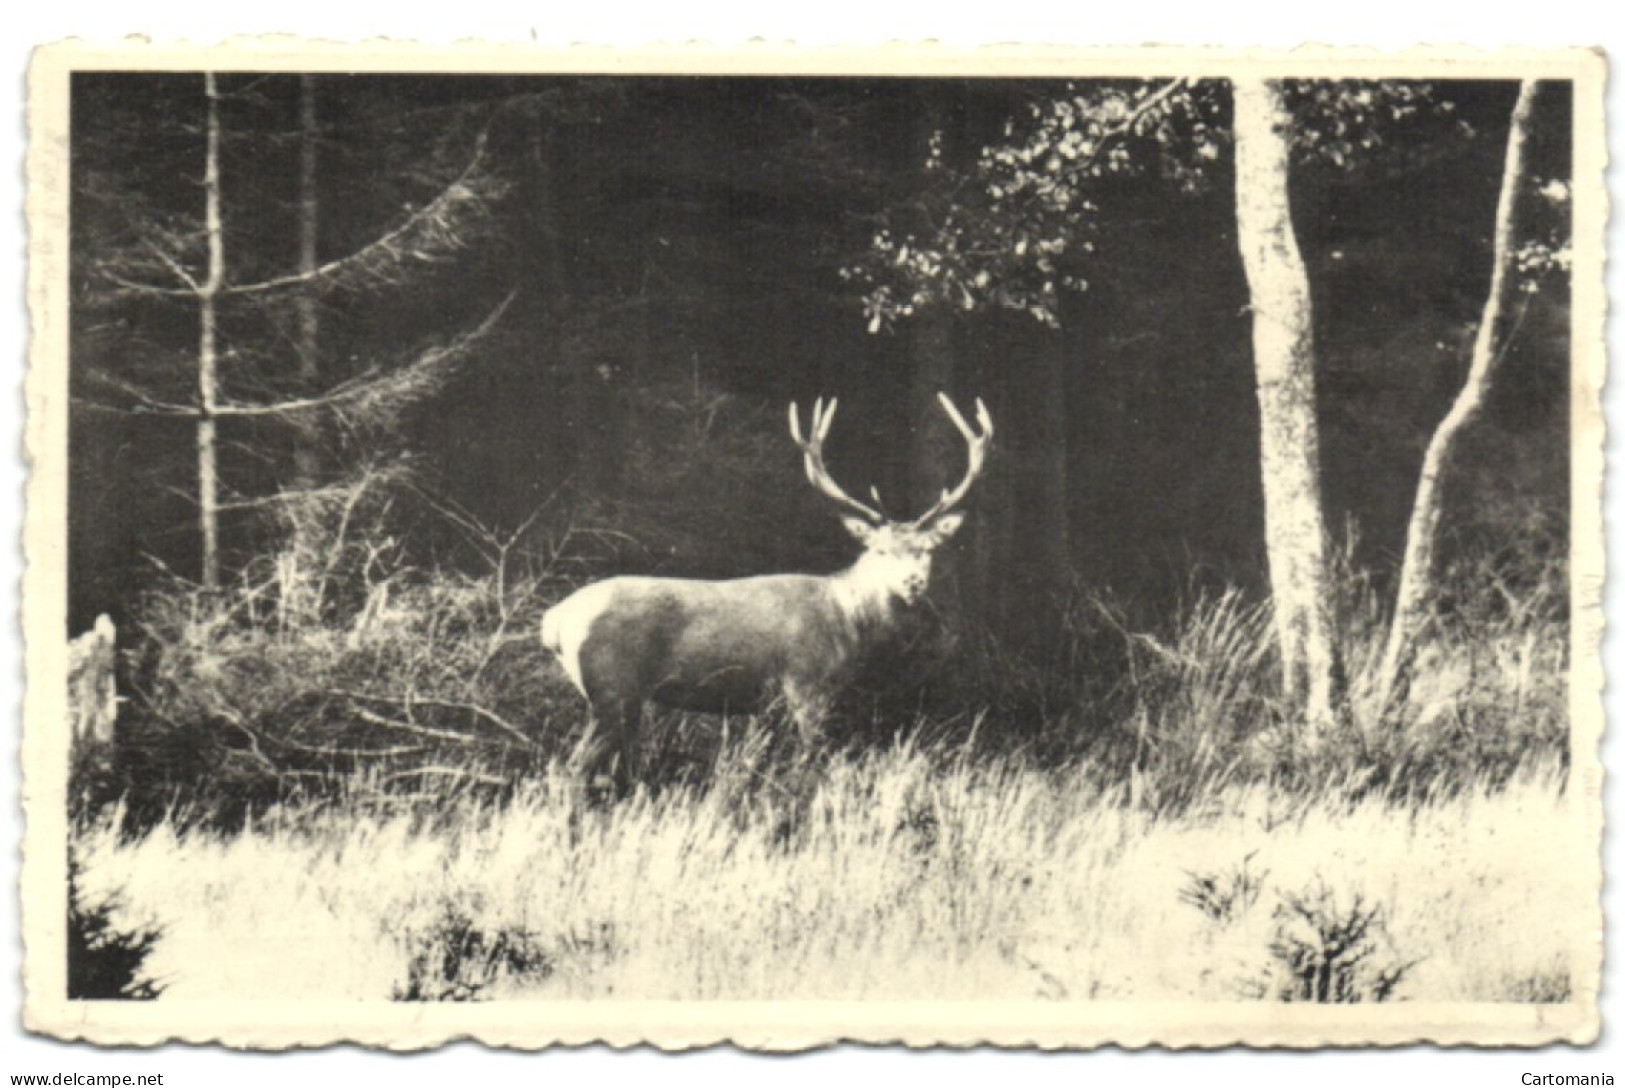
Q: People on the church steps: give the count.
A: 0